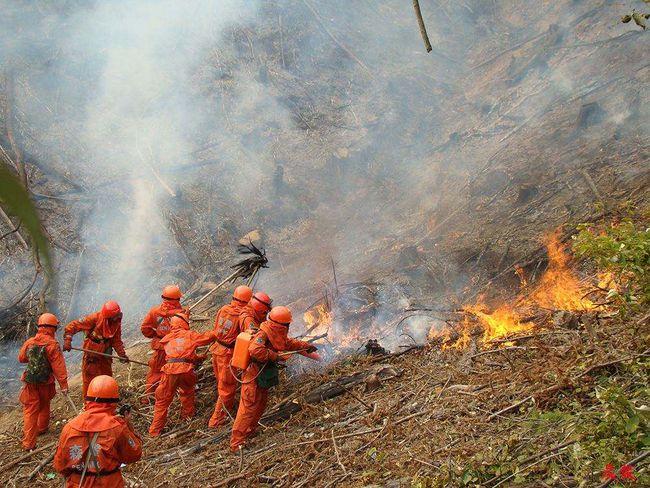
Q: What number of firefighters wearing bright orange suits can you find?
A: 8